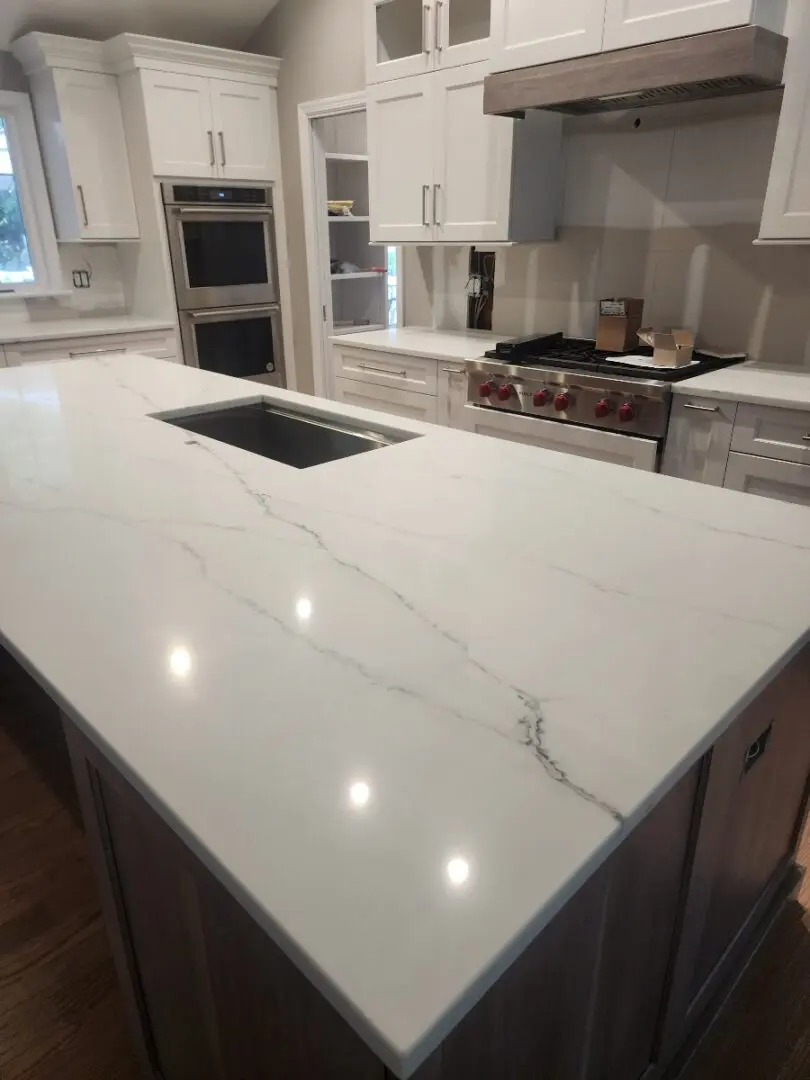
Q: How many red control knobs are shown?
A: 6